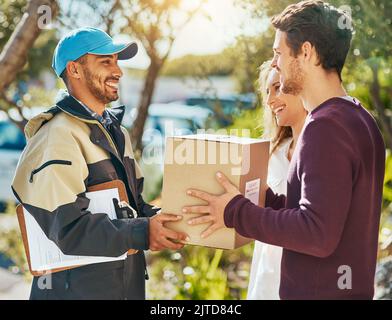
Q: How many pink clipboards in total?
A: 0